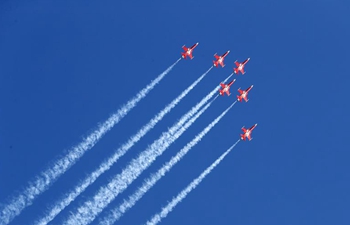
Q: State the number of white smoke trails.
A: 6